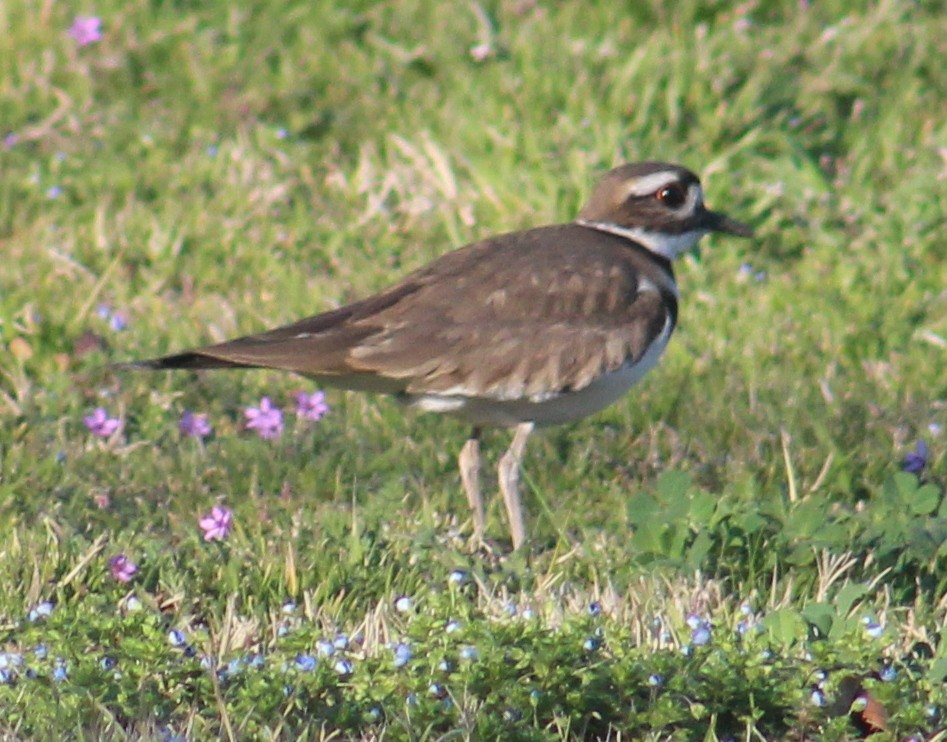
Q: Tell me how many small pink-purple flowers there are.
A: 7